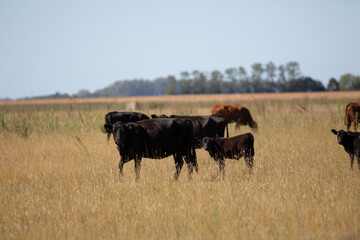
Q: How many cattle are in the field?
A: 7